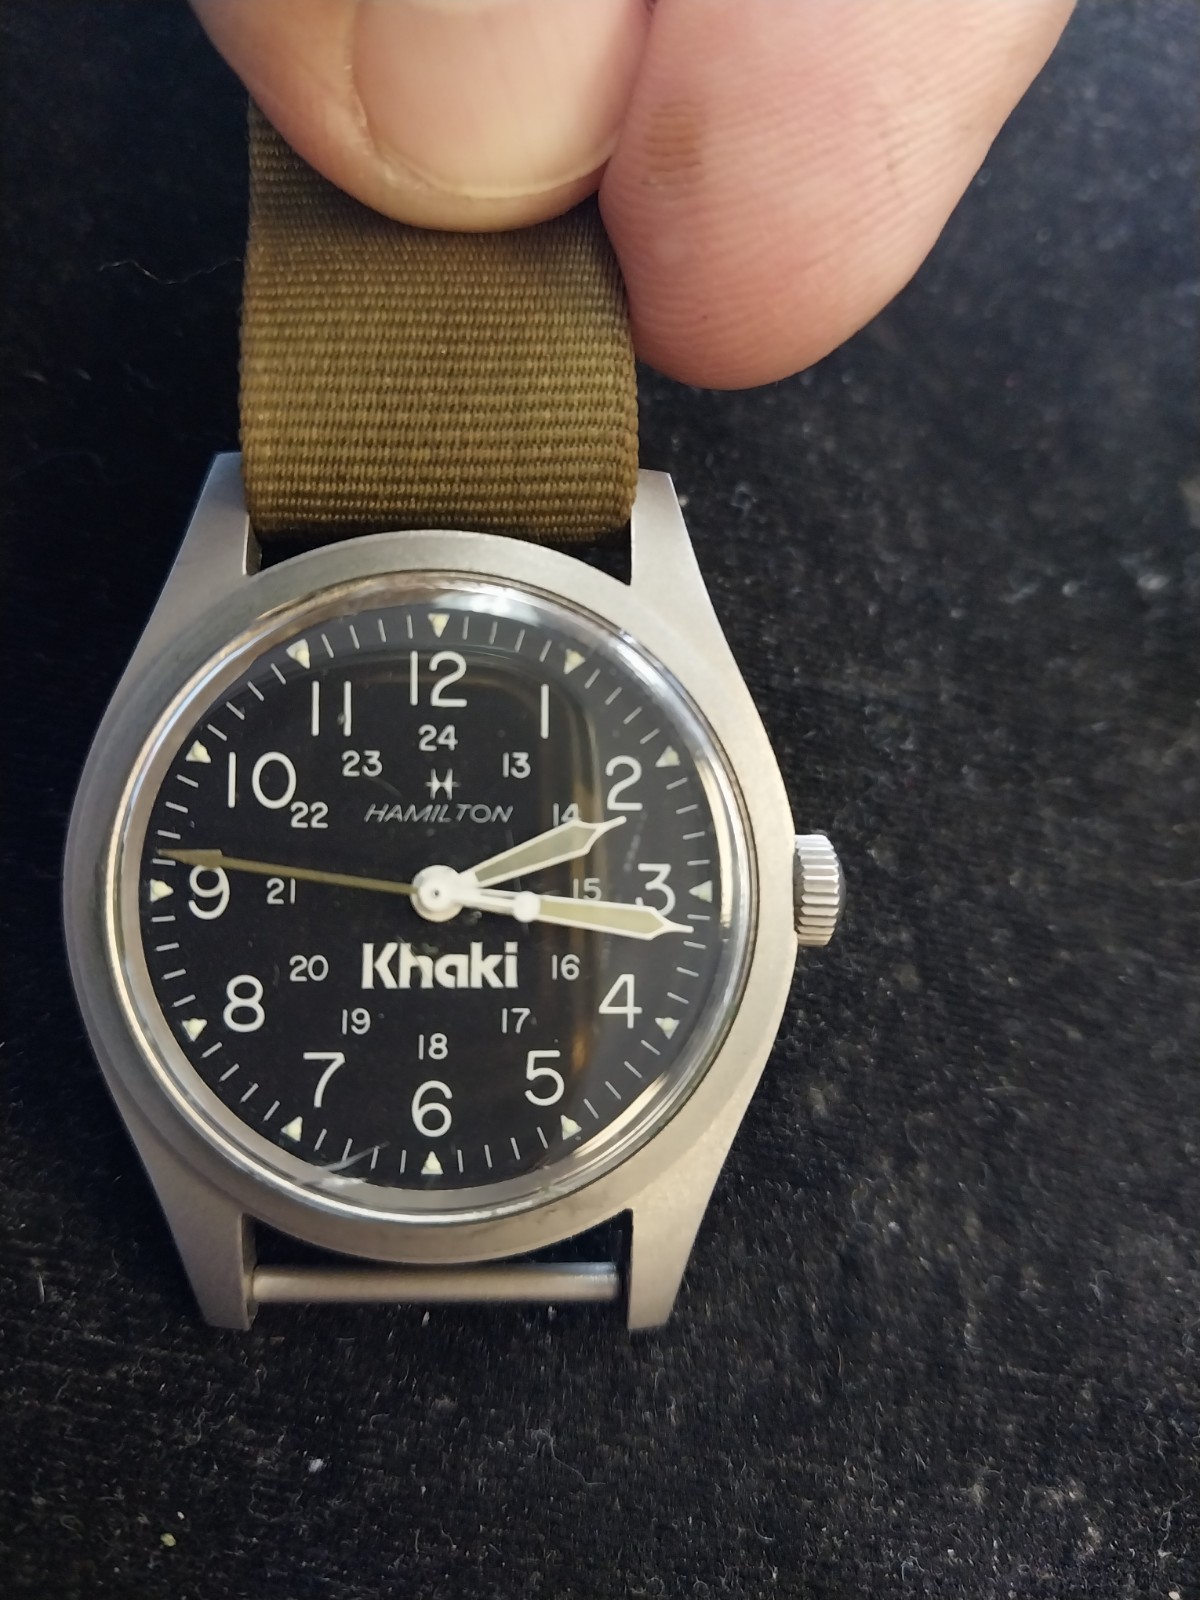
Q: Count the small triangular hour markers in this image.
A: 12